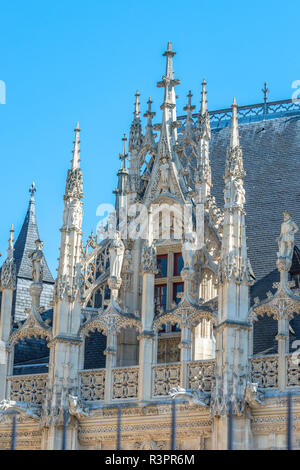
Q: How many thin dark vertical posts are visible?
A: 6